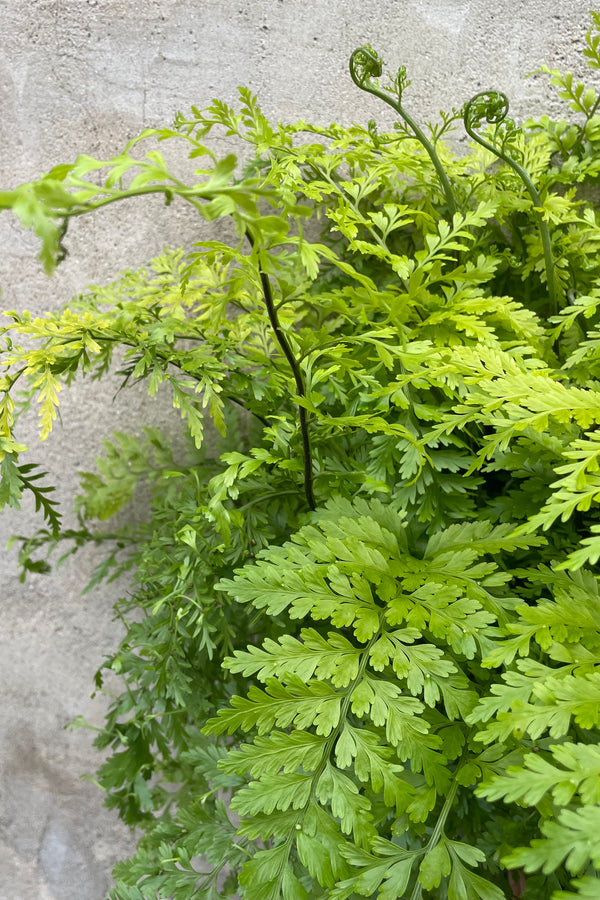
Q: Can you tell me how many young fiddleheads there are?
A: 2